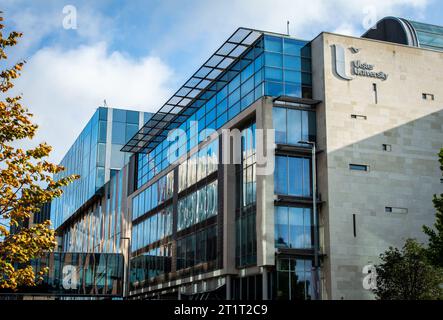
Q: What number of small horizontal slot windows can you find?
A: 5